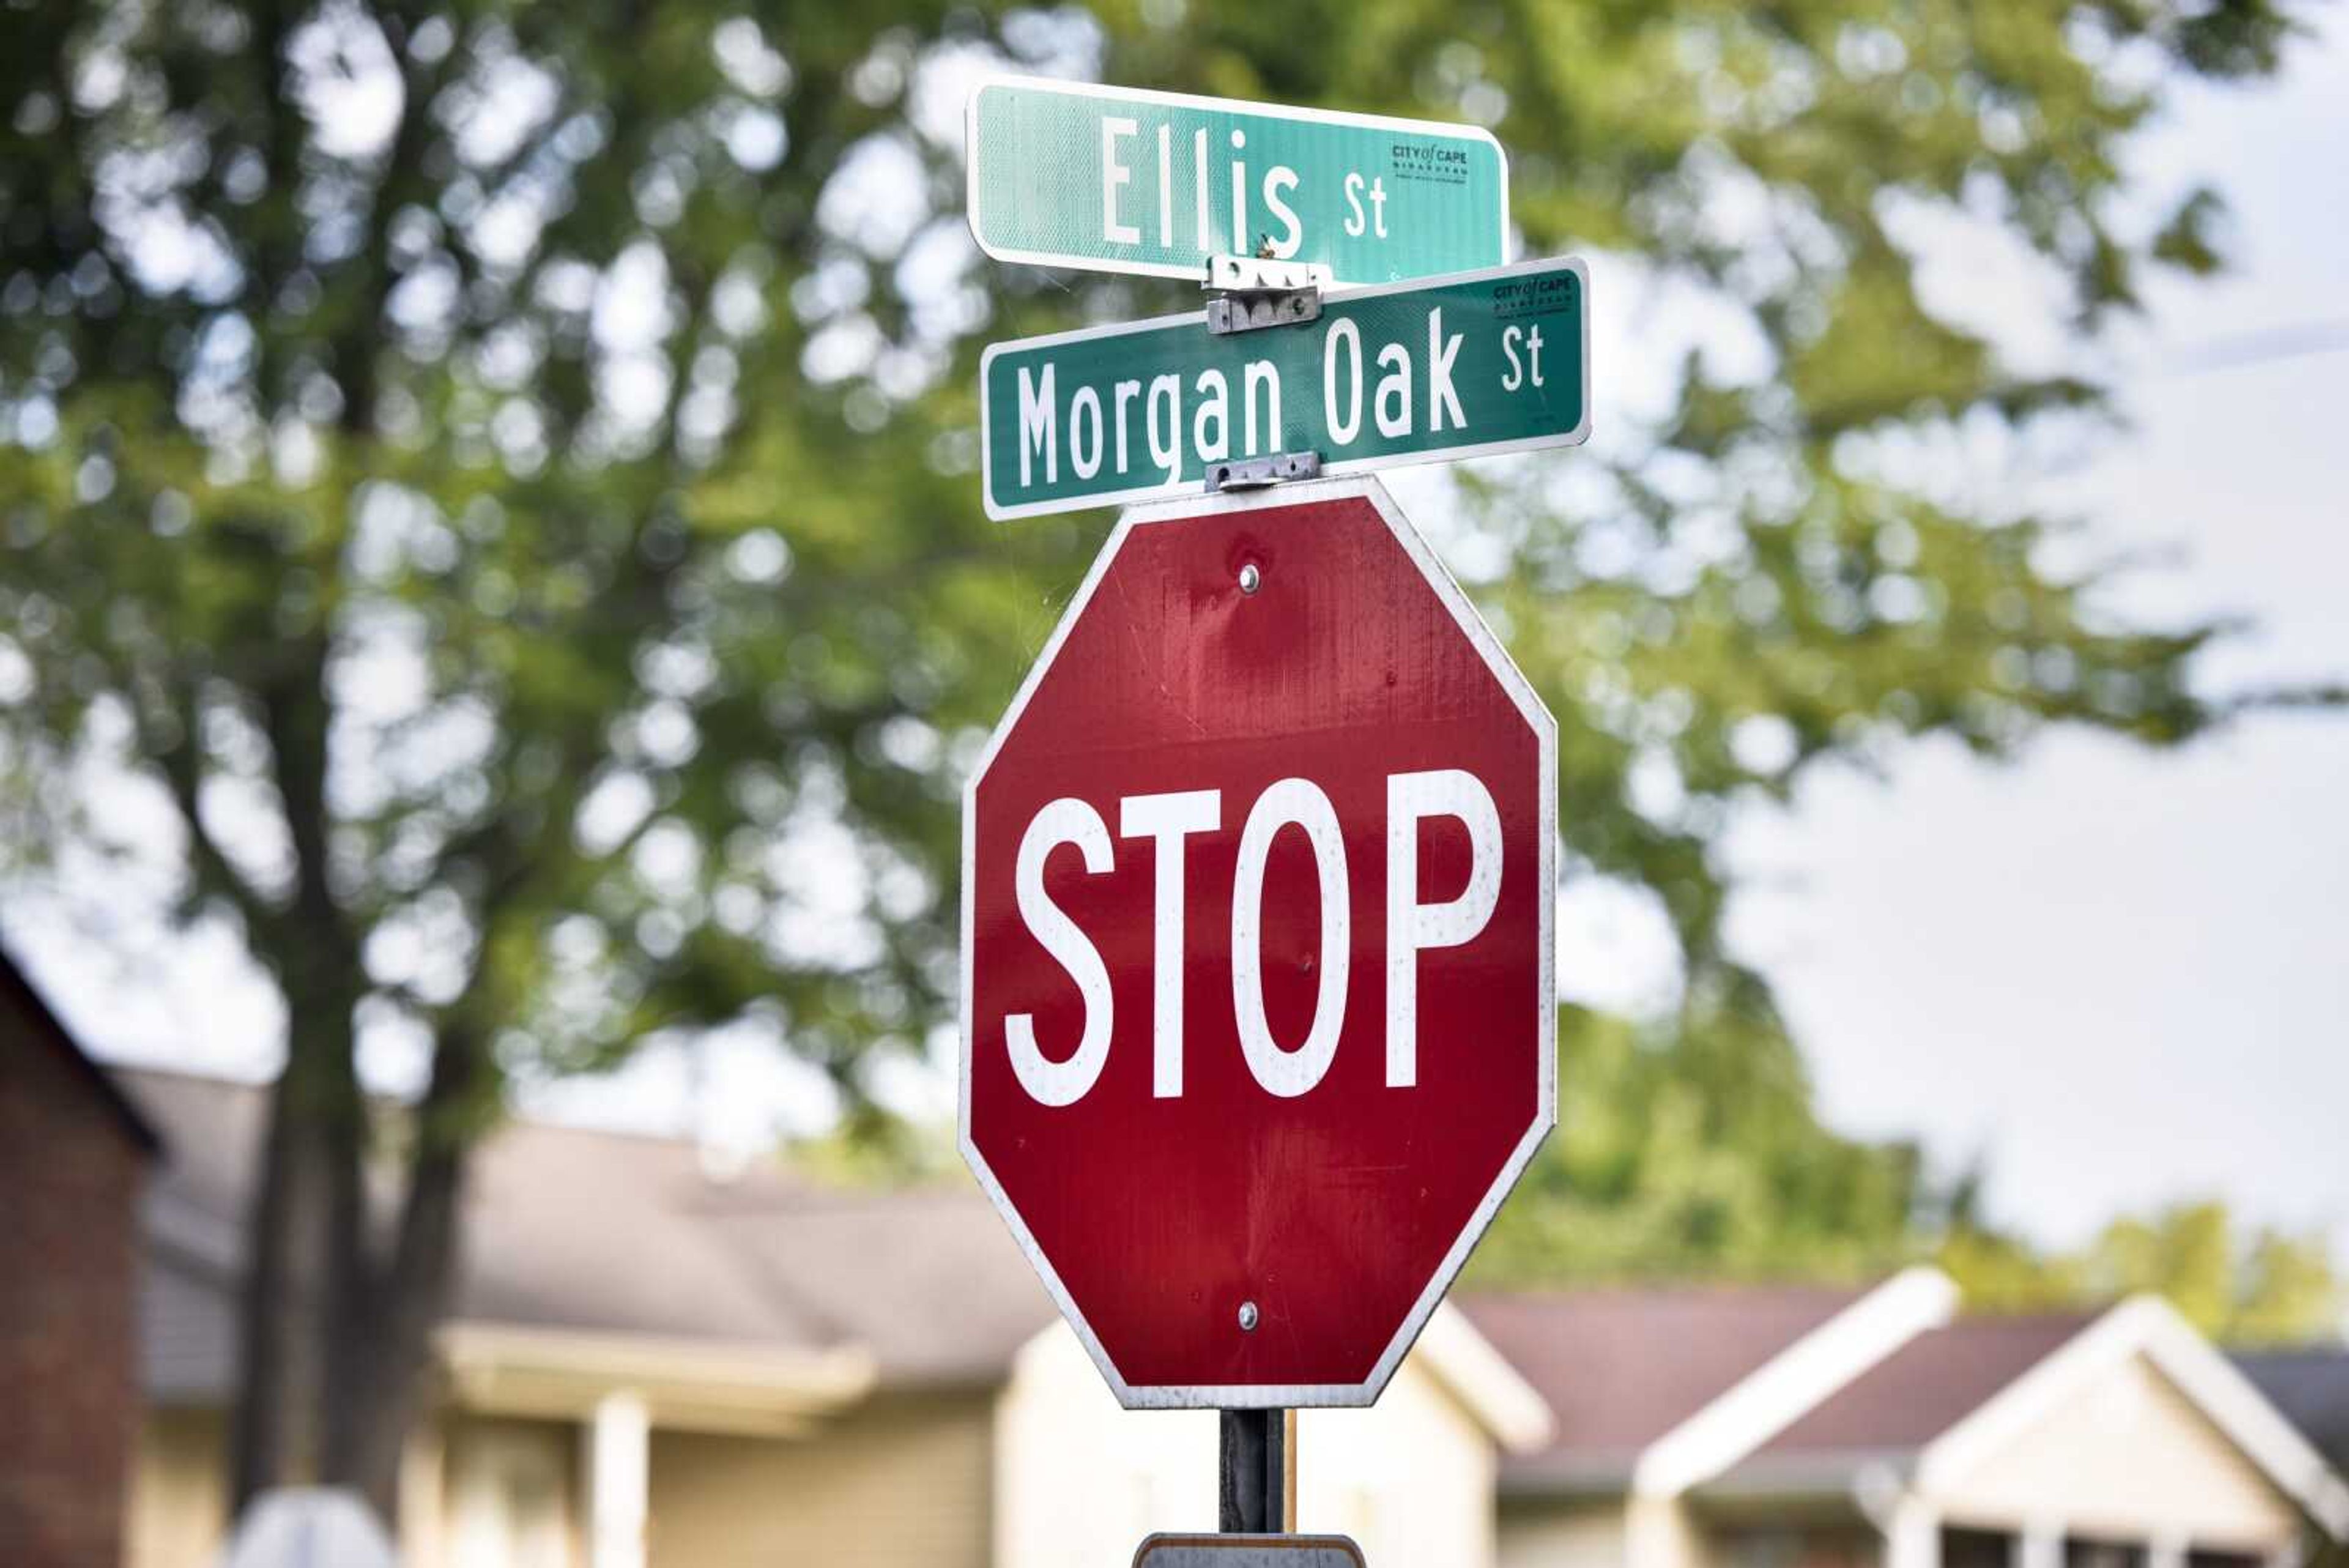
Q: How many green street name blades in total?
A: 2